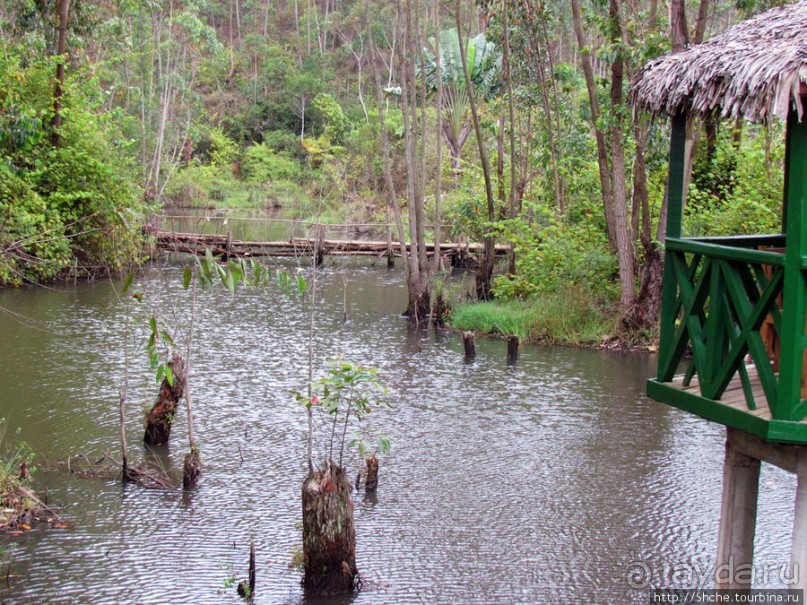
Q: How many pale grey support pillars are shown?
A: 2